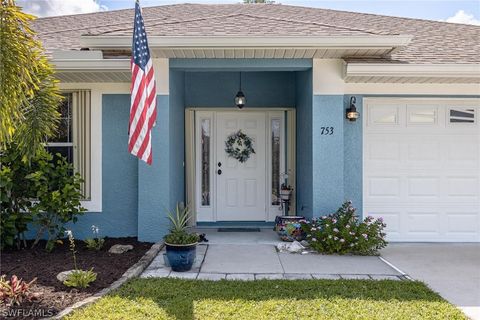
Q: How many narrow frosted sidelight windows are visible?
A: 2